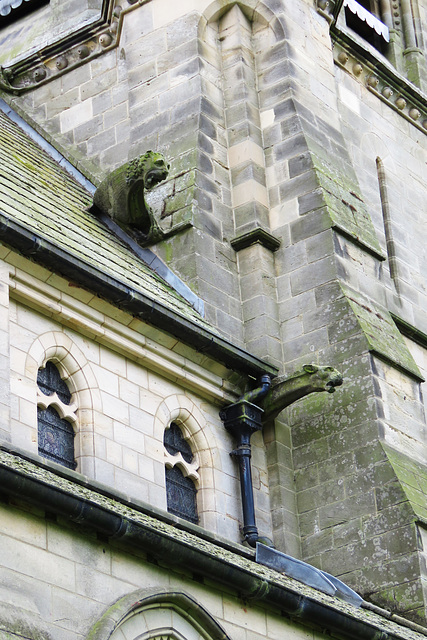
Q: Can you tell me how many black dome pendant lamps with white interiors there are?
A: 0